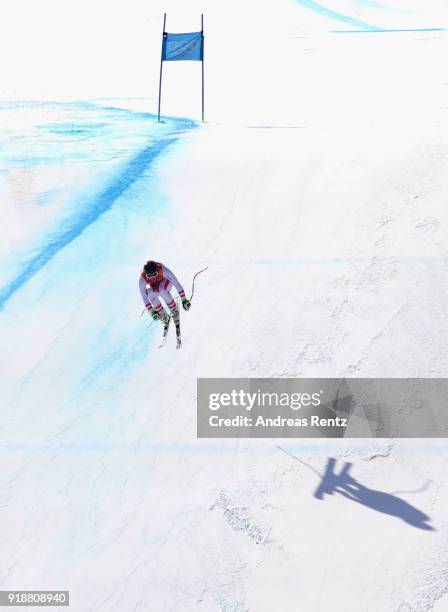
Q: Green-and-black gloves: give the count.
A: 2